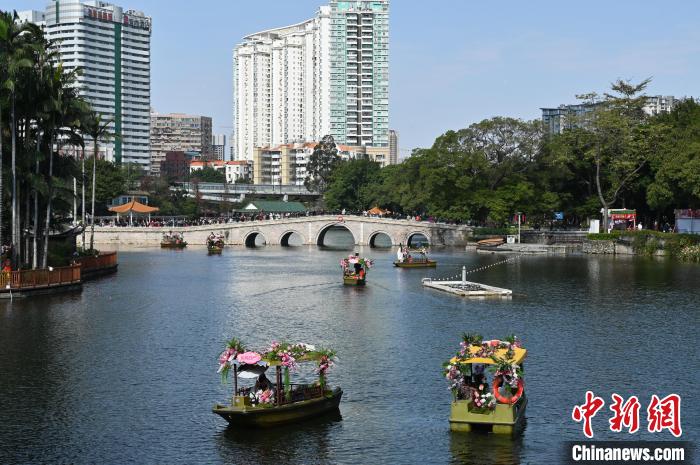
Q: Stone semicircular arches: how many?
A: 5